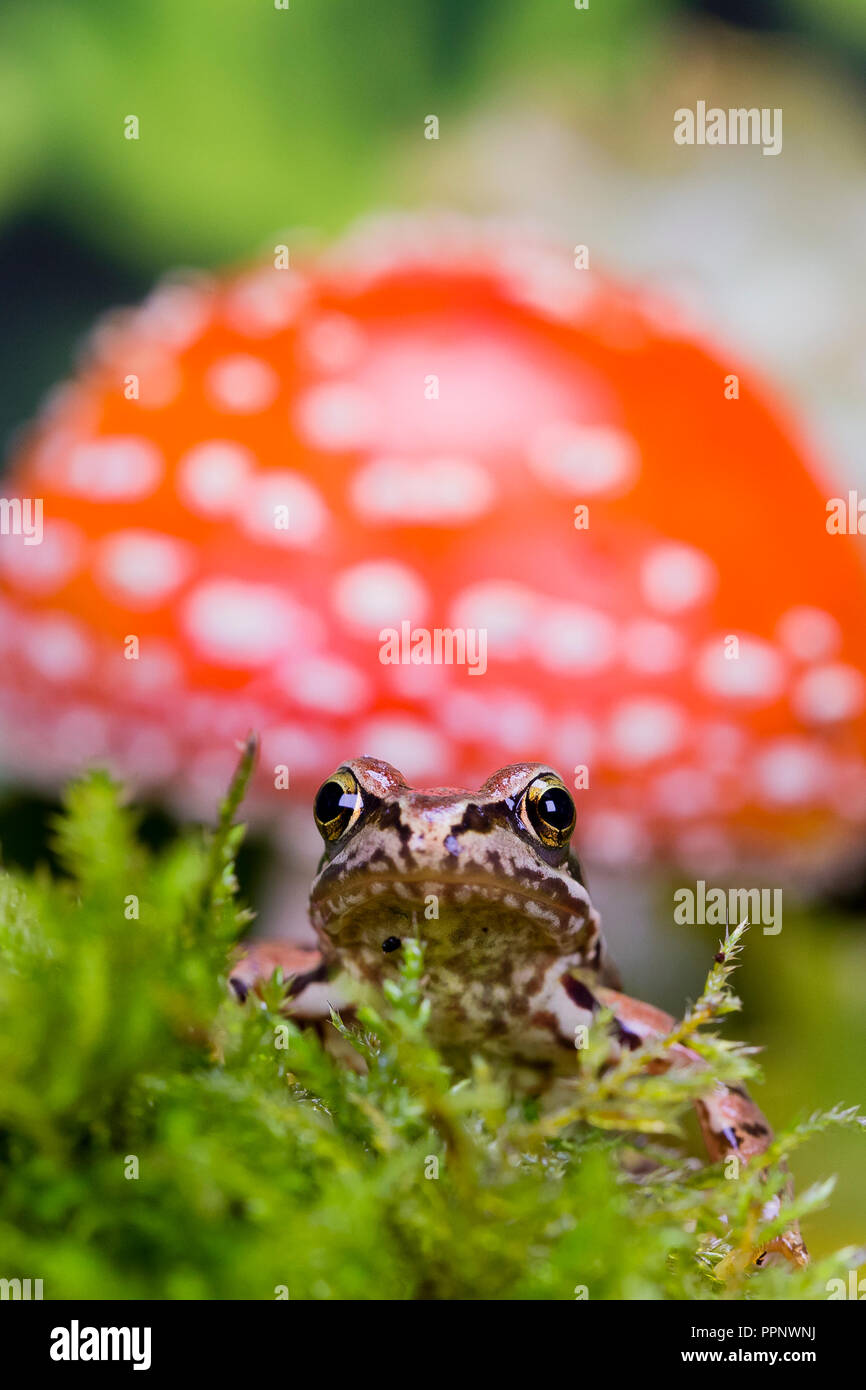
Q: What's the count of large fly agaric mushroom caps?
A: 1